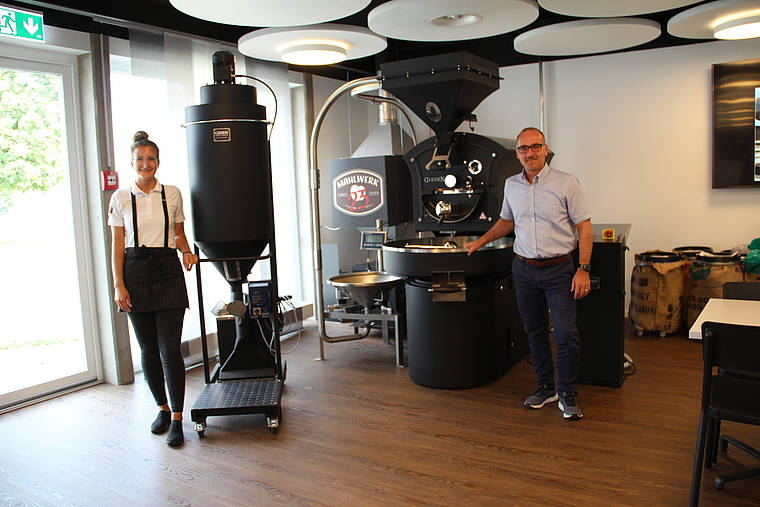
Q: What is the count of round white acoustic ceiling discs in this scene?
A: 6